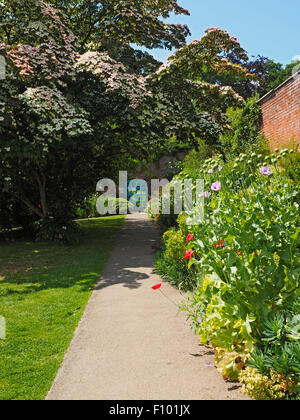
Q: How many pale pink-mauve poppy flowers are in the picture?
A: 5